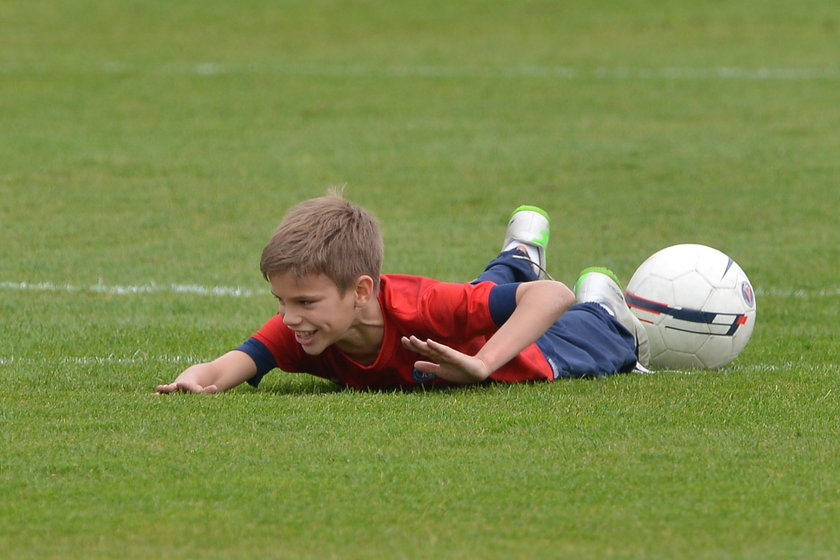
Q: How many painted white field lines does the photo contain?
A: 3